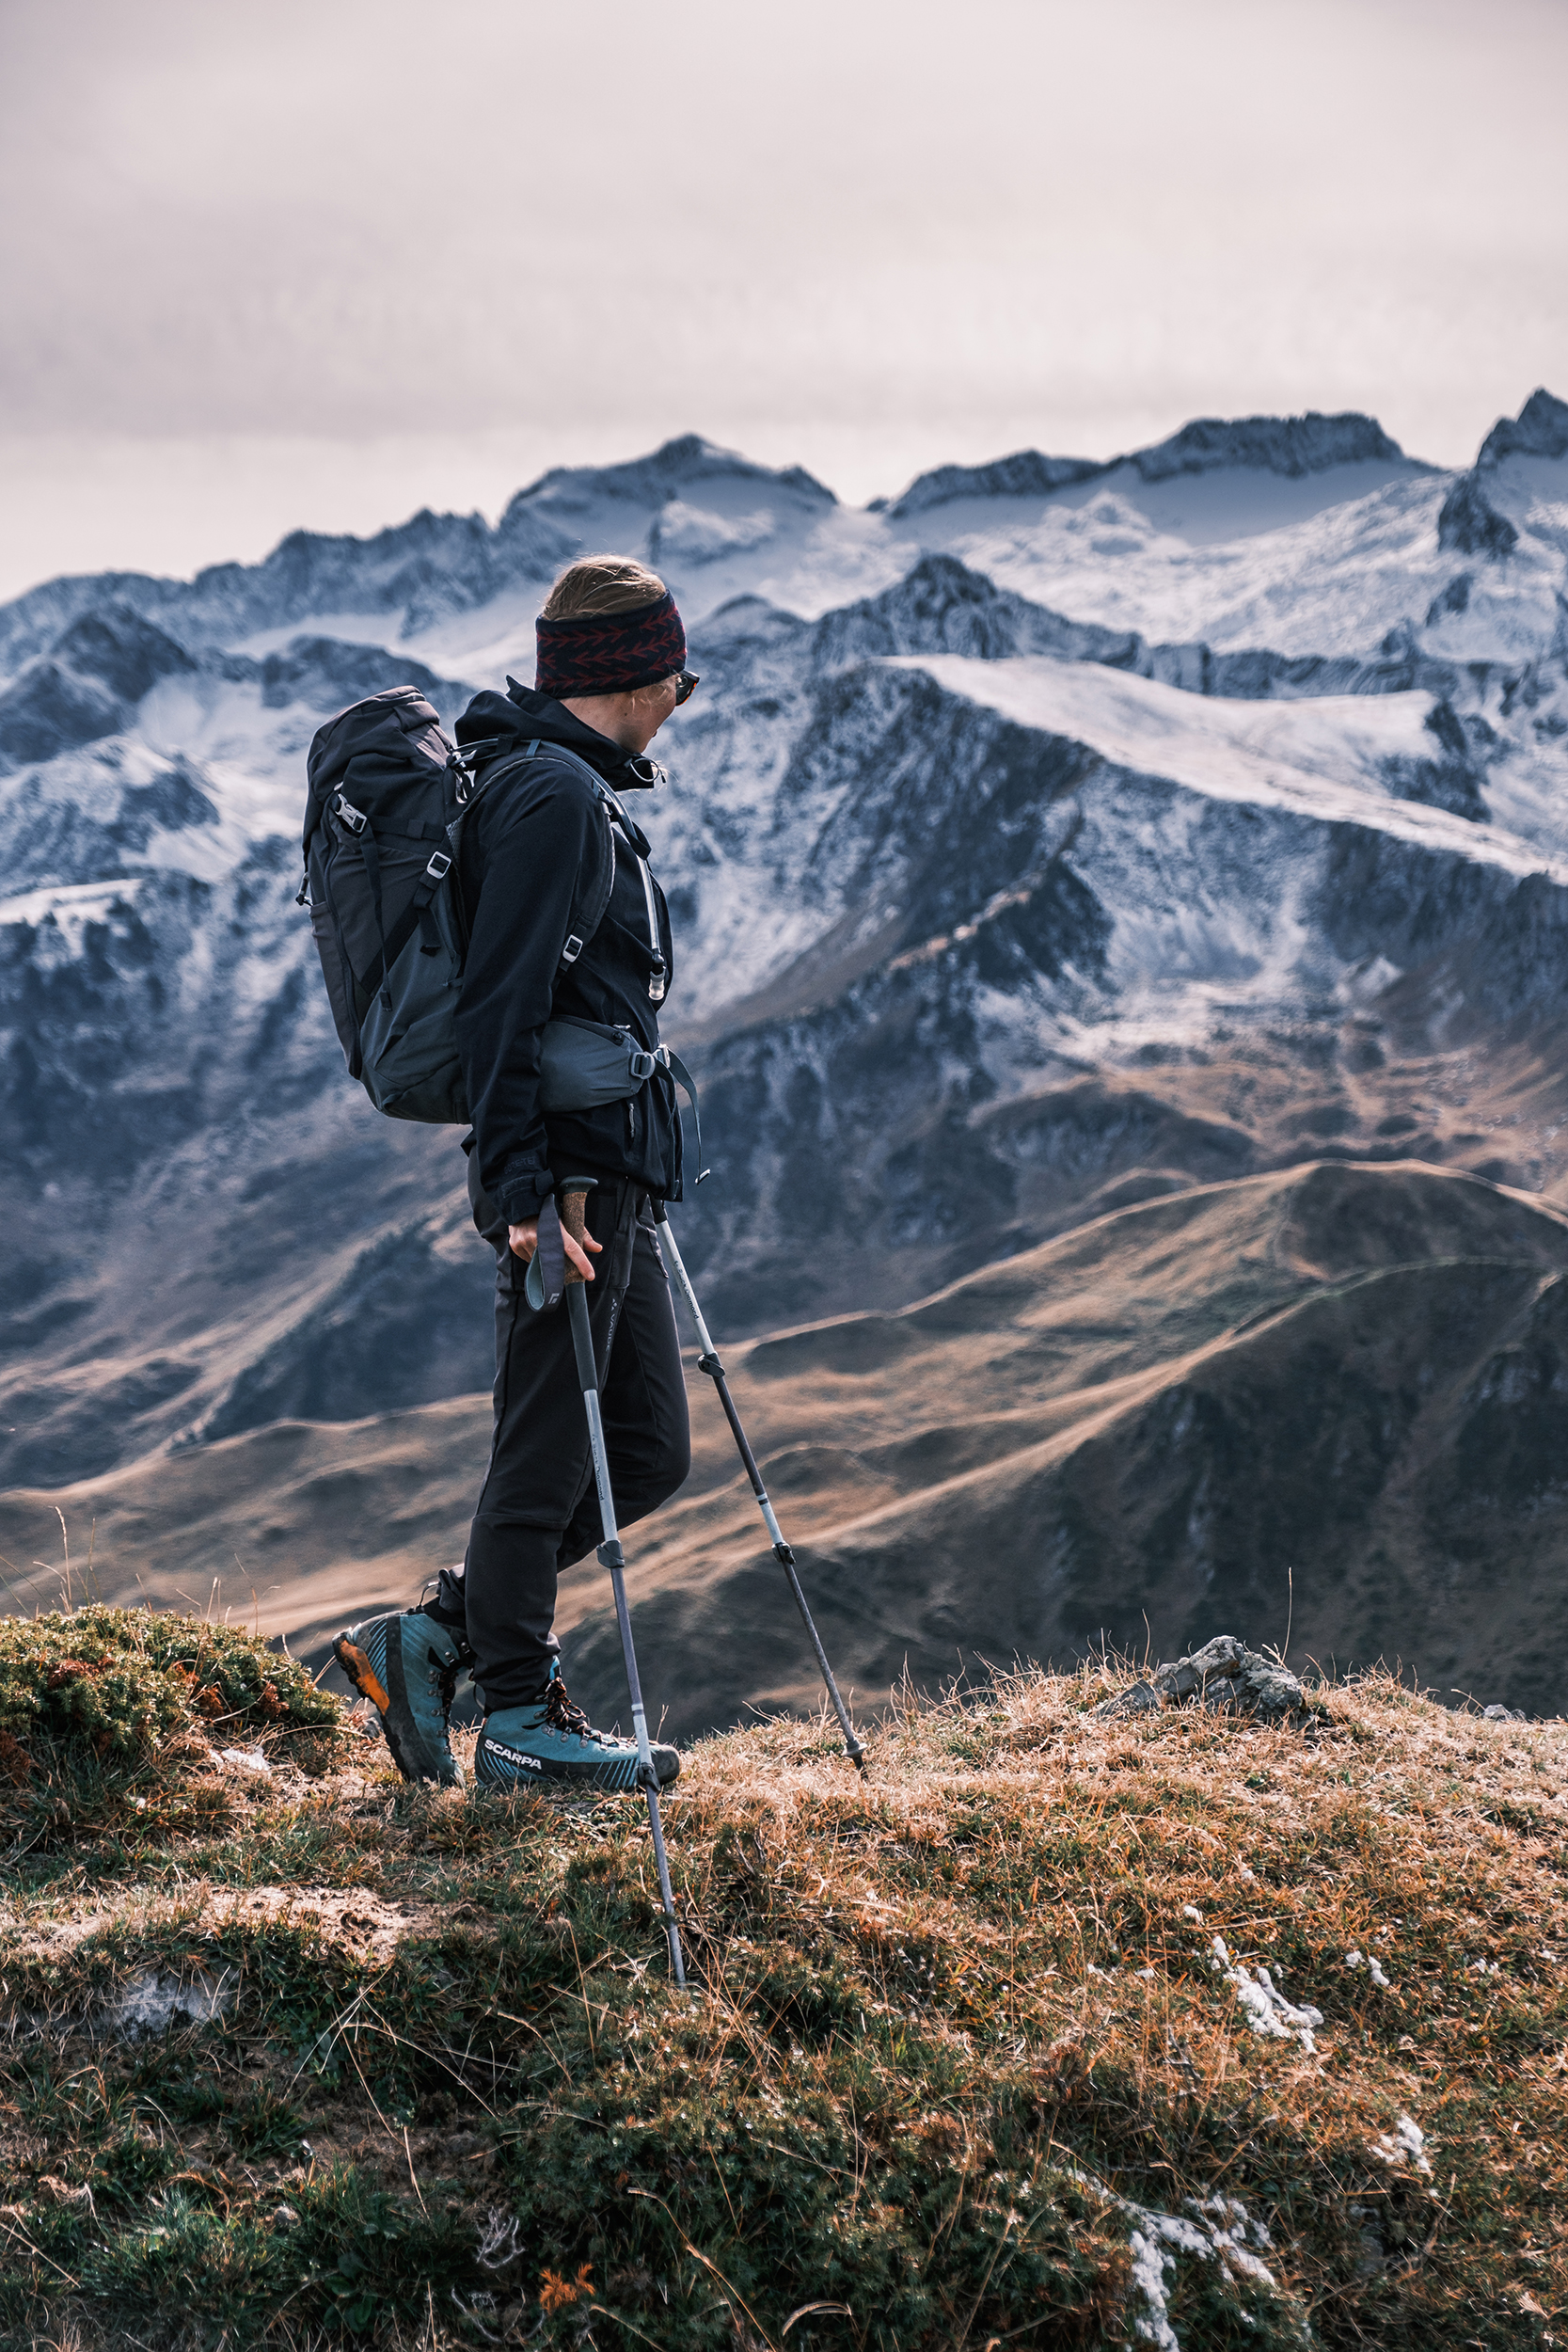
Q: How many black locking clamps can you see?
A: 4